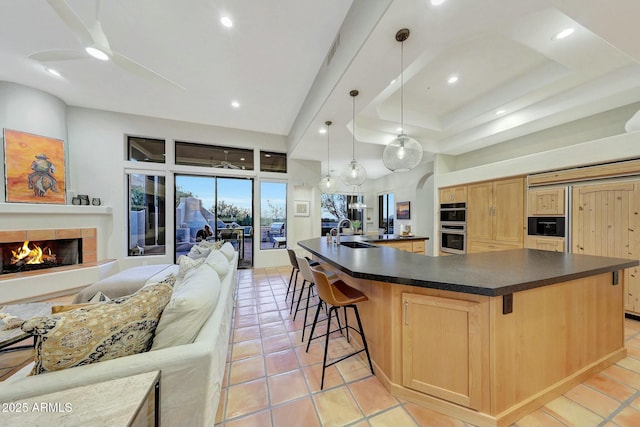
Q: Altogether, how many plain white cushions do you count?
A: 3